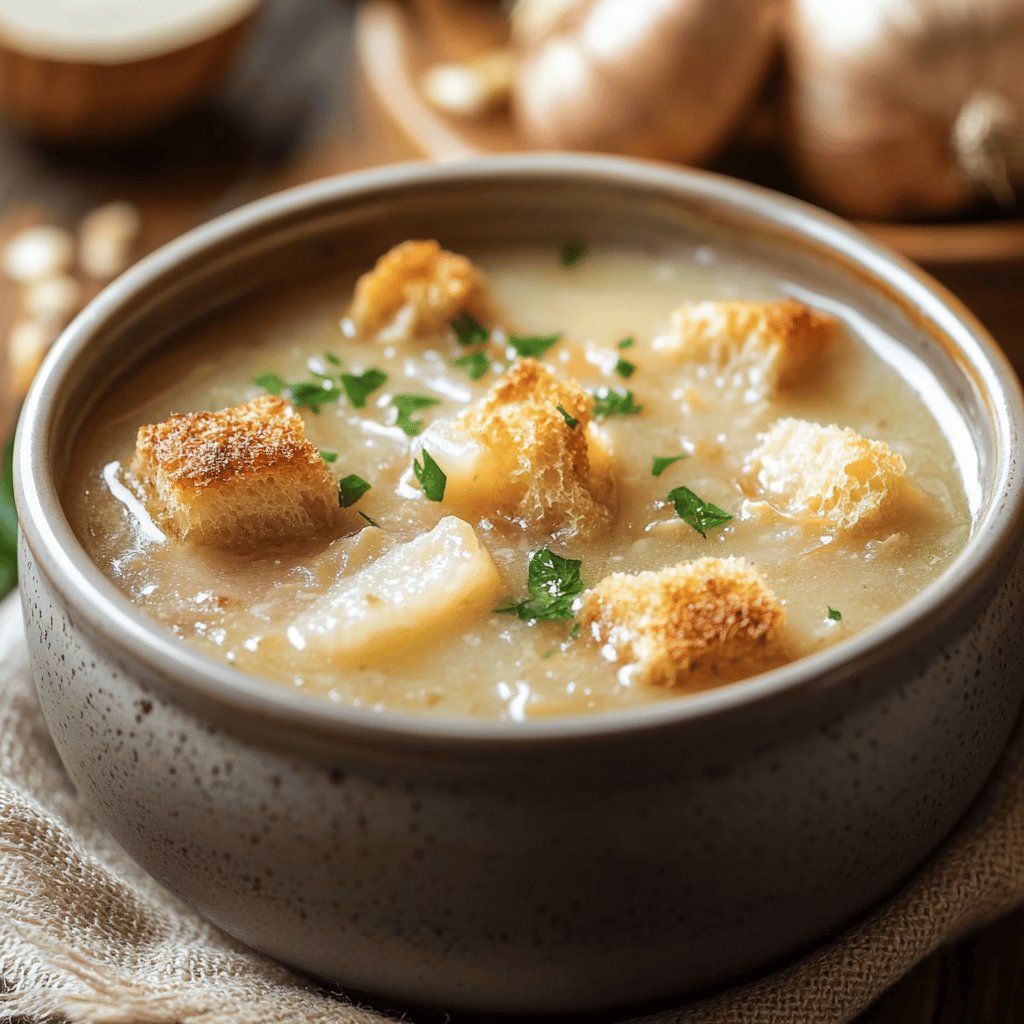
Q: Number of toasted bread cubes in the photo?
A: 6